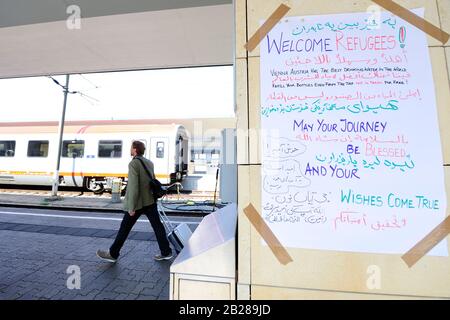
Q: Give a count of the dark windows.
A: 4